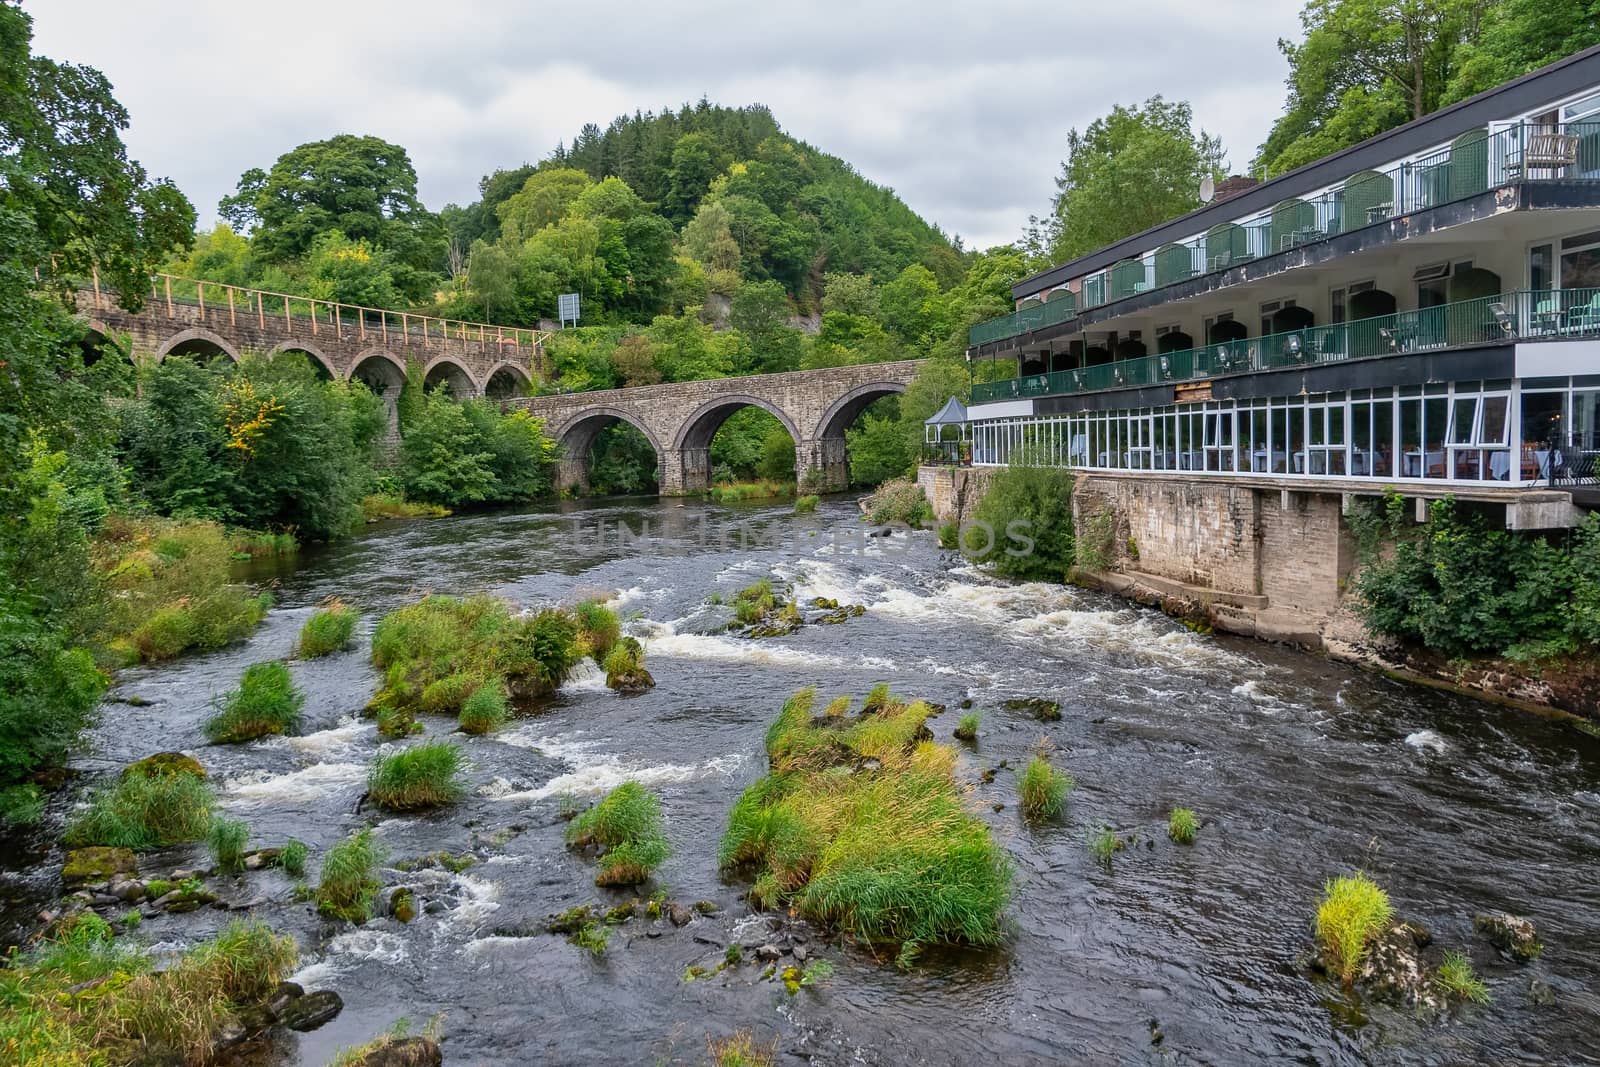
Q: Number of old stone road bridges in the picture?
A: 2